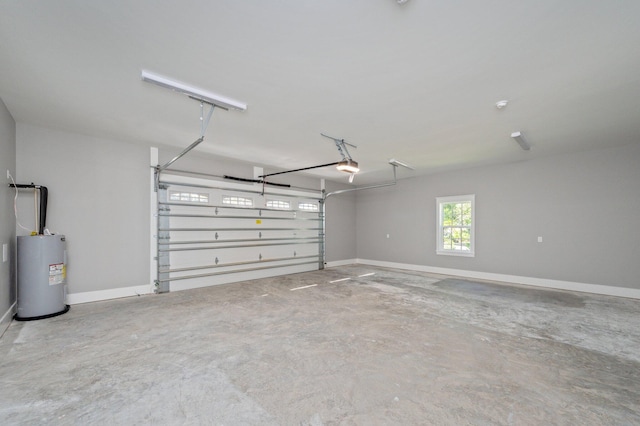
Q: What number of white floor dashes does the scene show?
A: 4